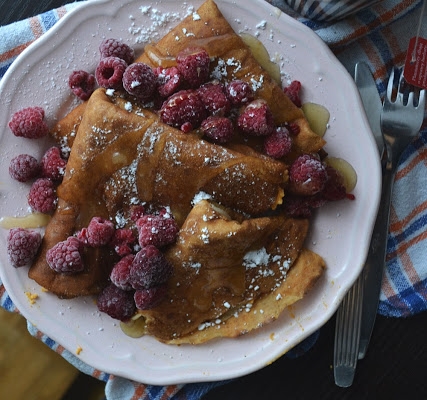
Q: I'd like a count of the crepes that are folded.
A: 3